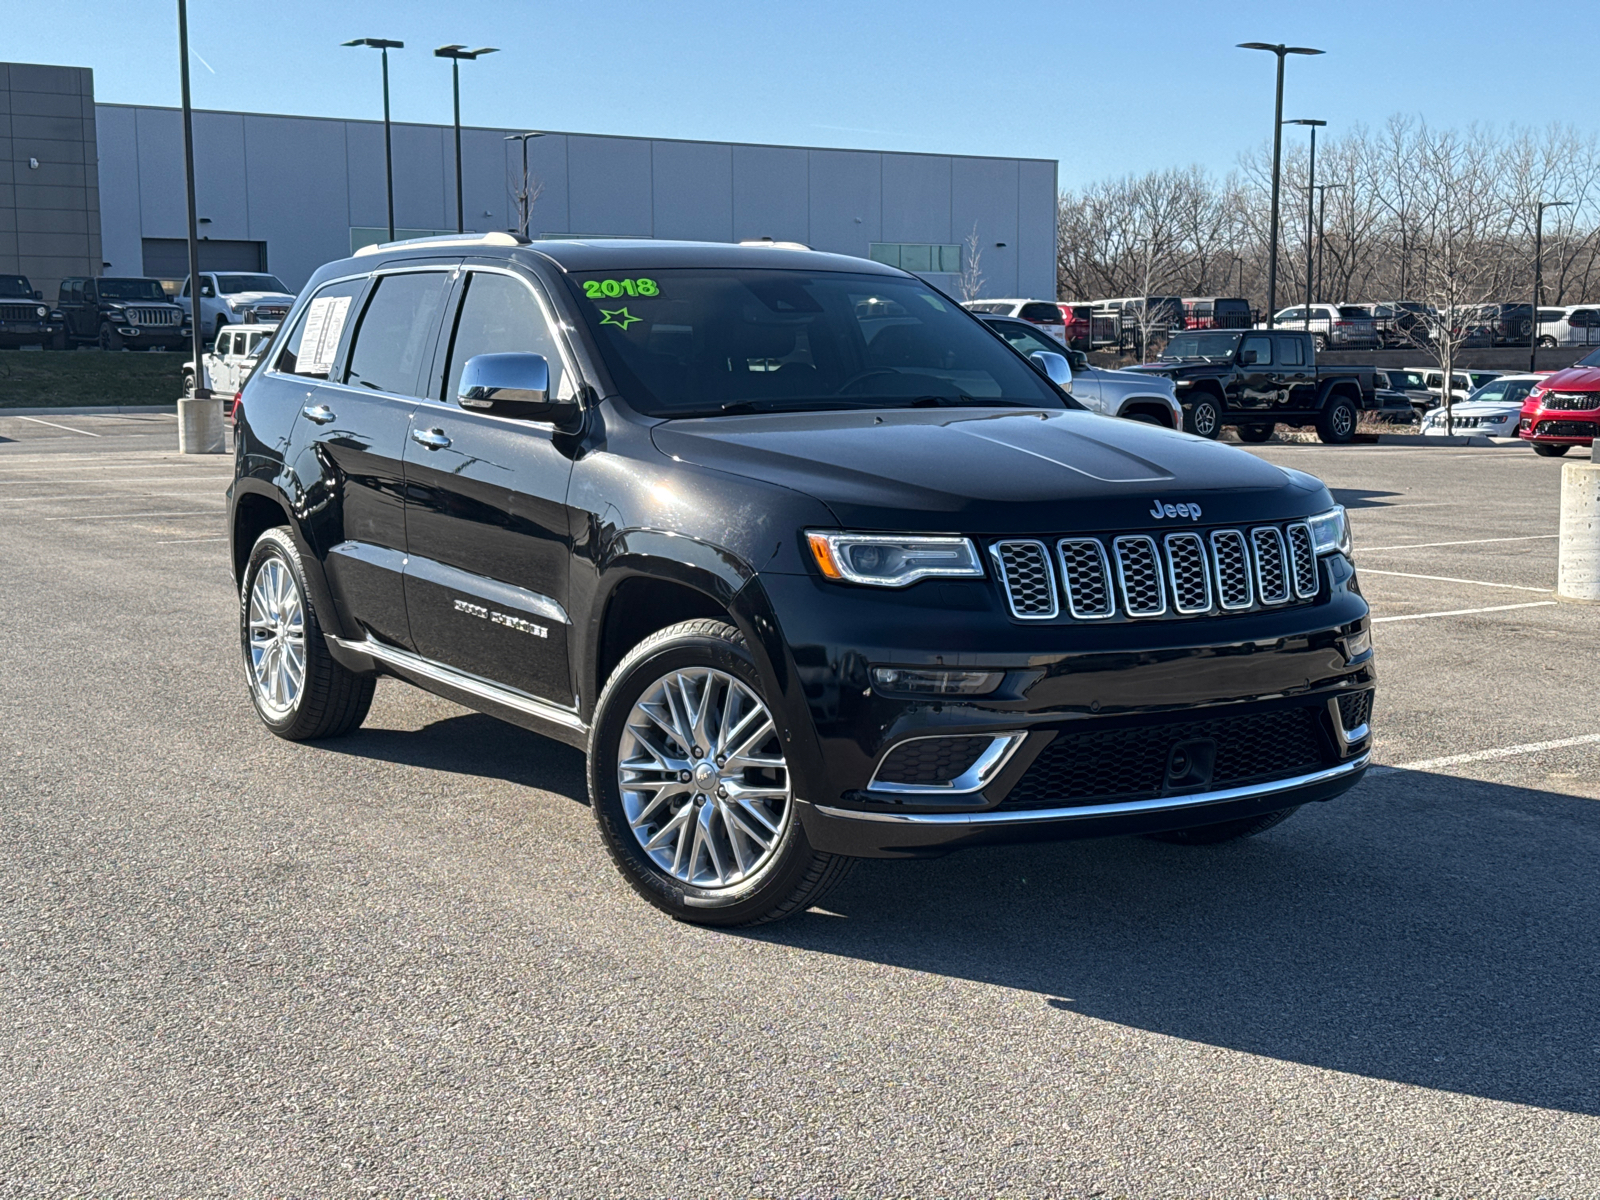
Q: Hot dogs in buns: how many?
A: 0